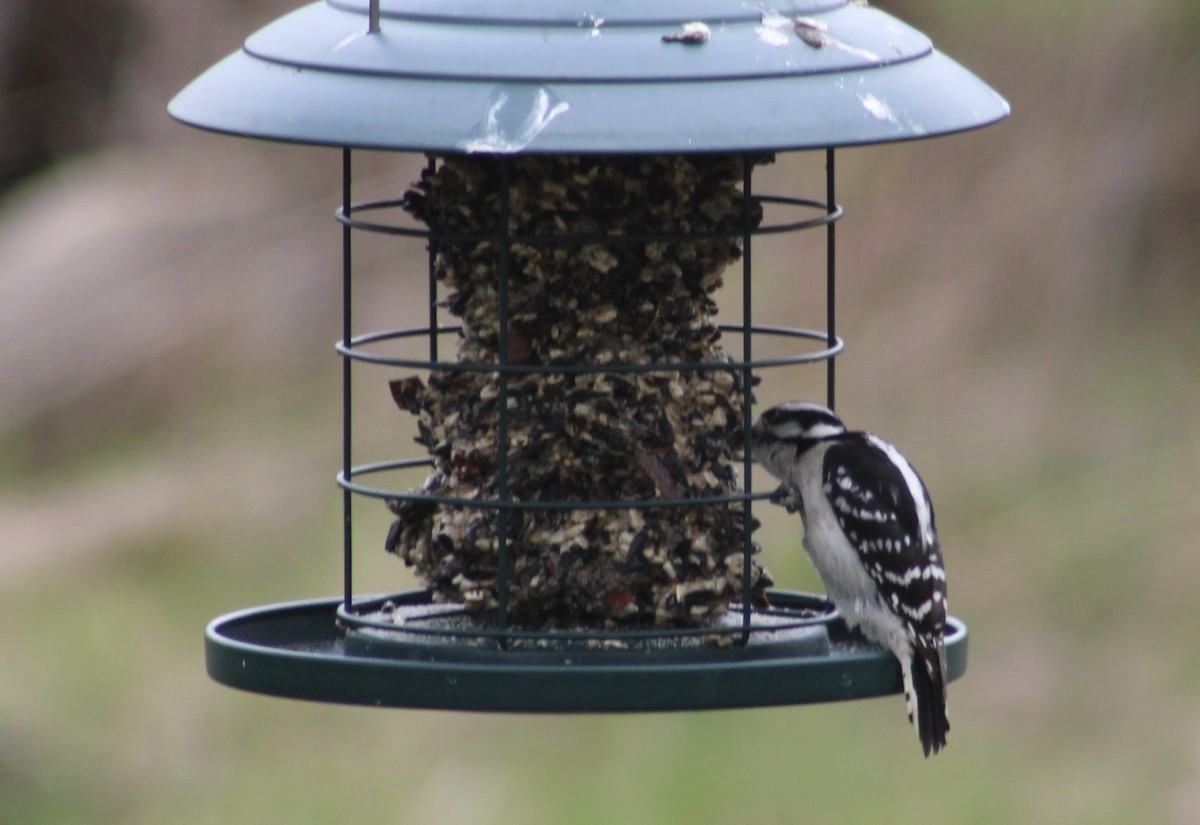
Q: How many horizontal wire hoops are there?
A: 4